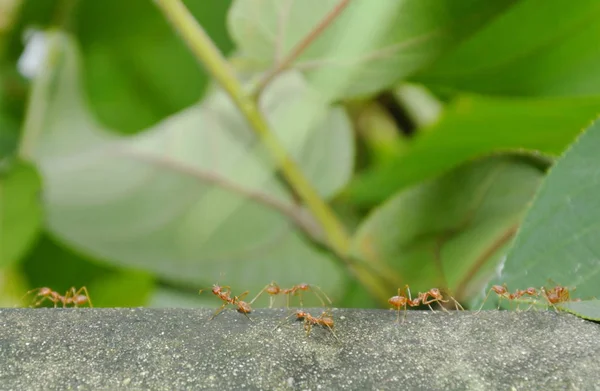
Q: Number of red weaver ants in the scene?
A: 7